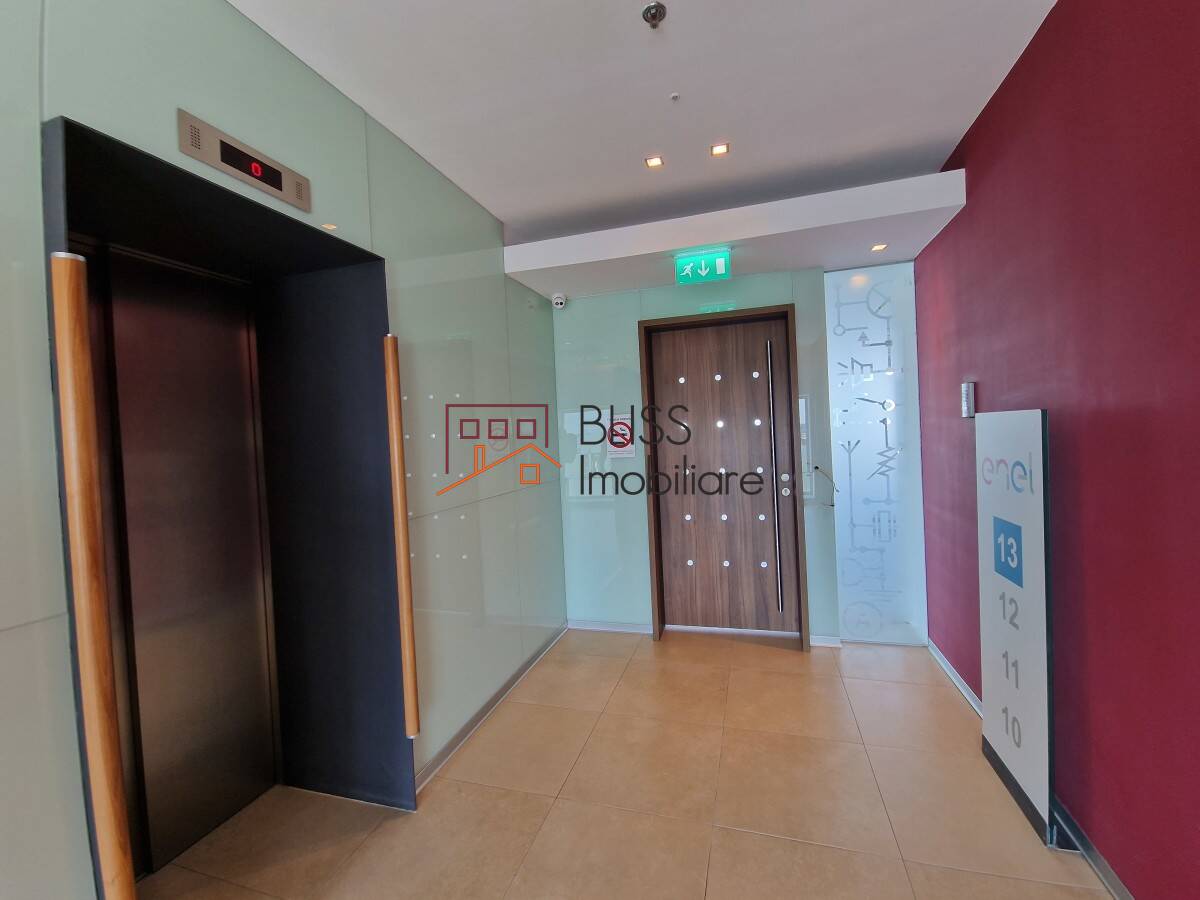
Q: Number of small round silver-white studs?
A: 15